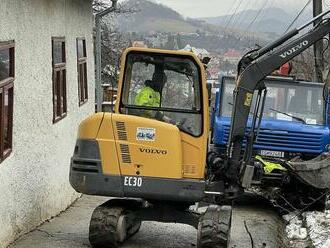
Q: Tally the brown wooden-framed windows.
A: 3